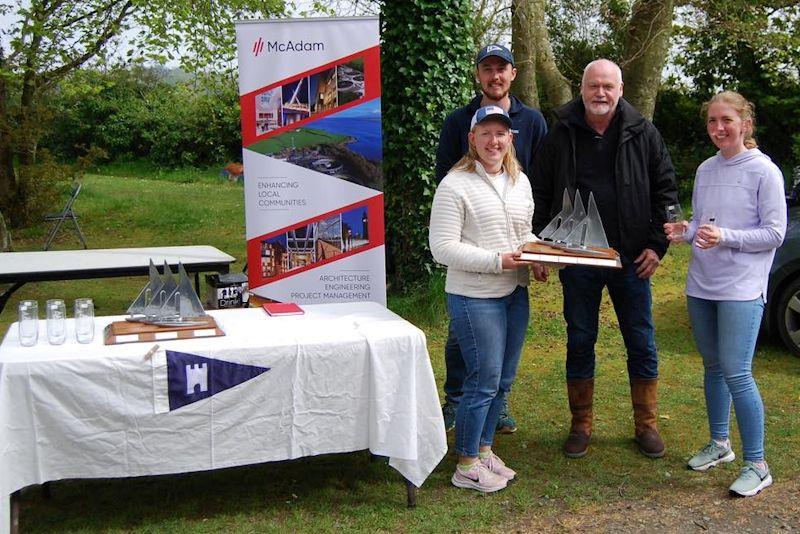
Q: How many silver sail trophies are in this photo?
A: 2